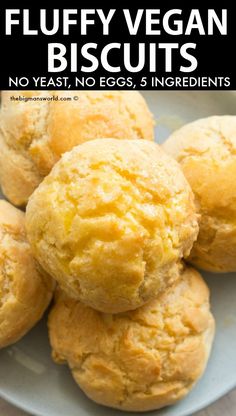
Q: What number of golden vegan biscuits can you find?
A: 5